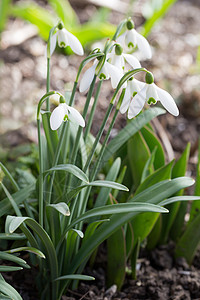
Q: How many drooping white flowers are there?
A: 7